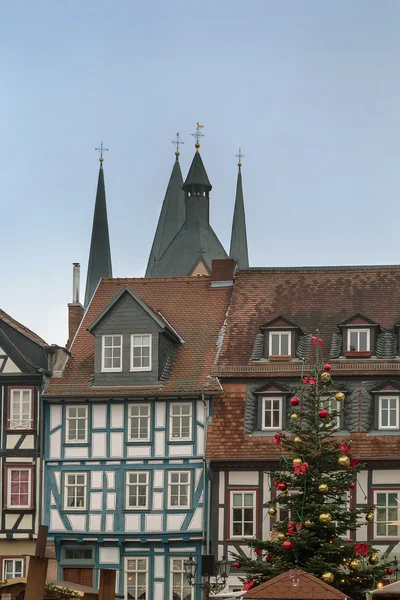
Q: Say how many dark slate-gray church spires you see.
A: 4